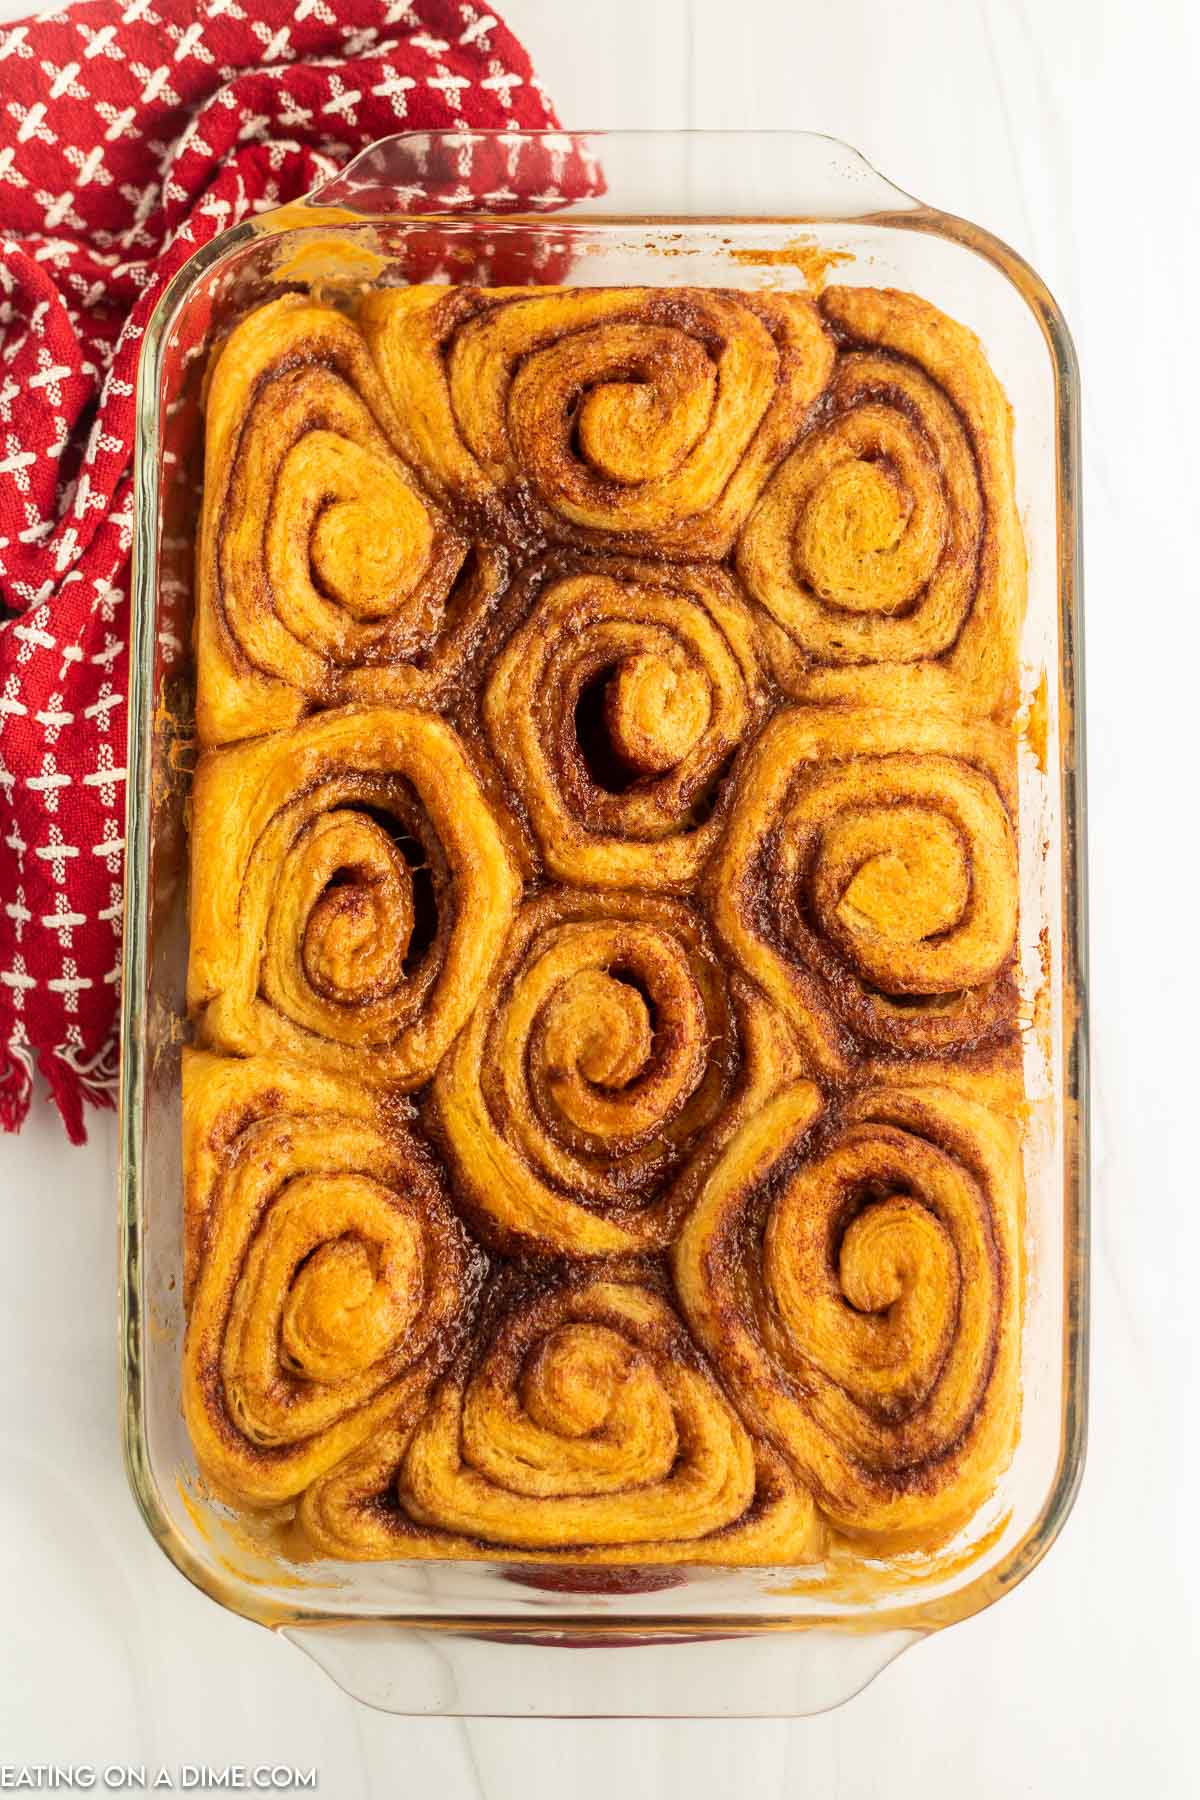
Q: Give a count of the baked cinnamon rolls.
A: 10